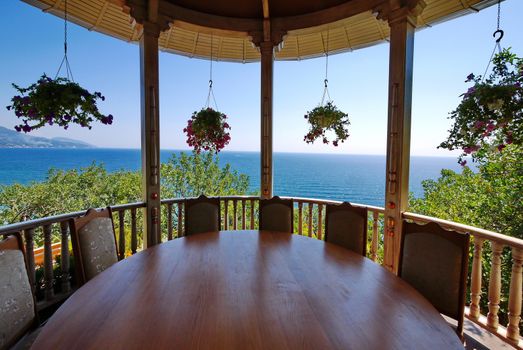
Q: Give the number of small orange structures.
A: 1